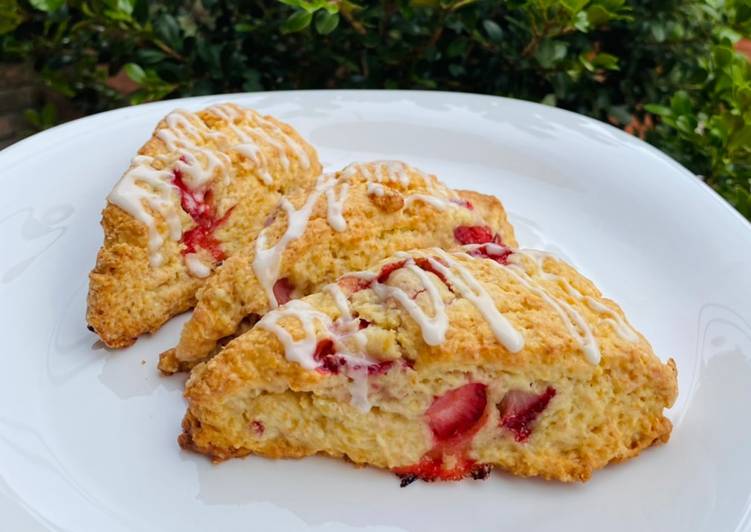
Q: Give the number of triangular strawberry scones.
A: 3